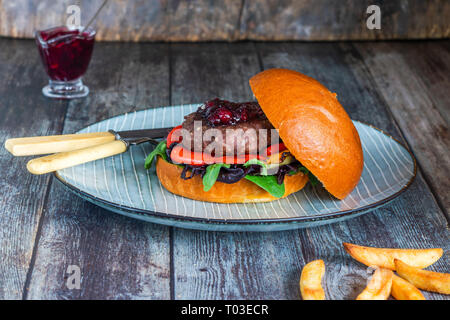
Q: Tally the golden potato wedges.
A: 5